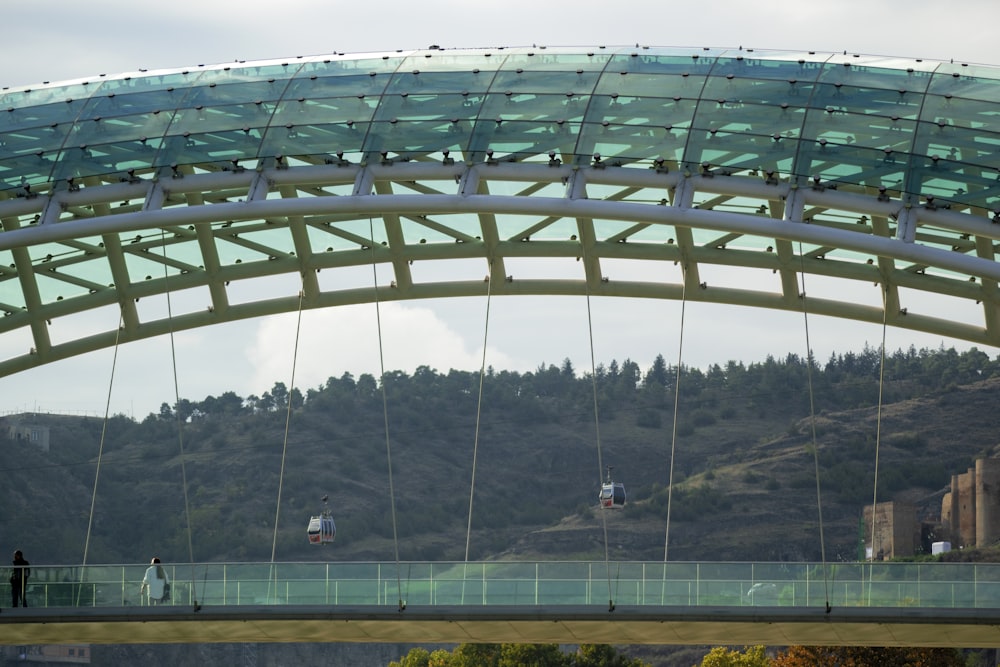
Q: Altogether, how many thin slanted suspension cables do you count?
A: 9